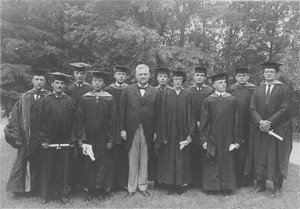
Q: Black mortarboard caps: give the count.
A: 11